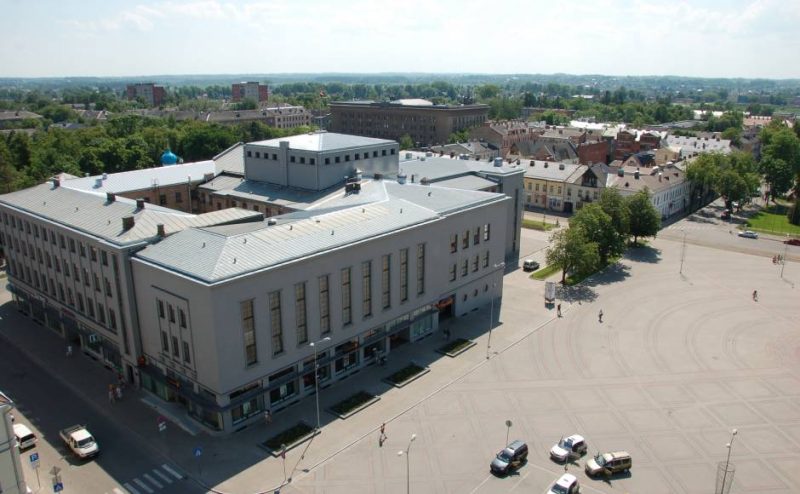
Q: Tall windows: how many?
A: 9